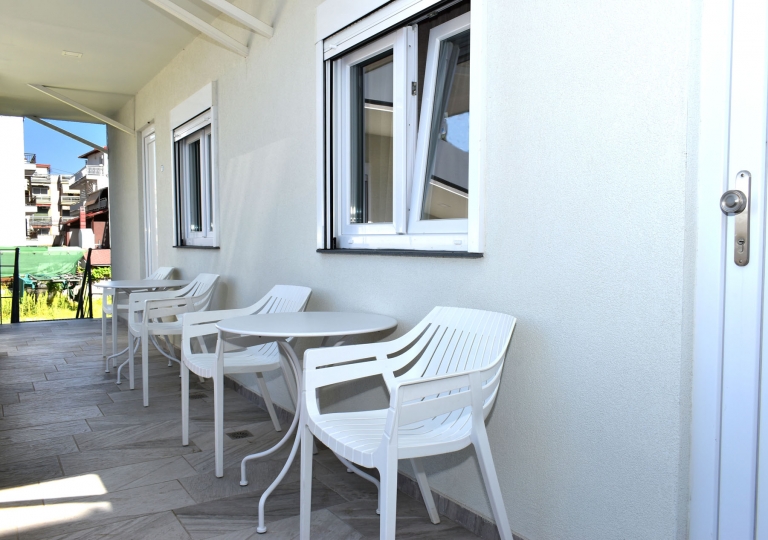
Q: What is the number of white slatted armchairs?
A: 4